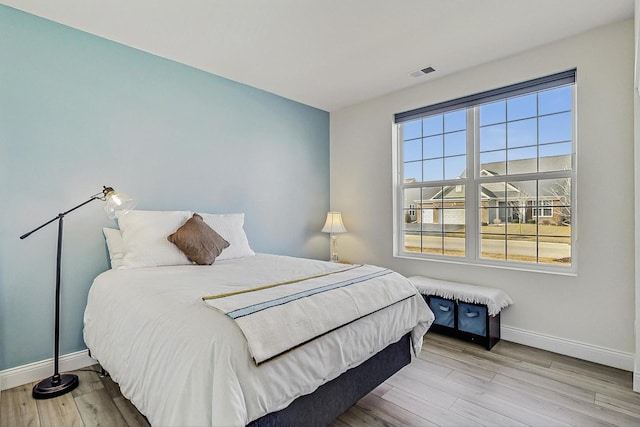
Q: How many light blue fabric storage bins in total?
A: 2